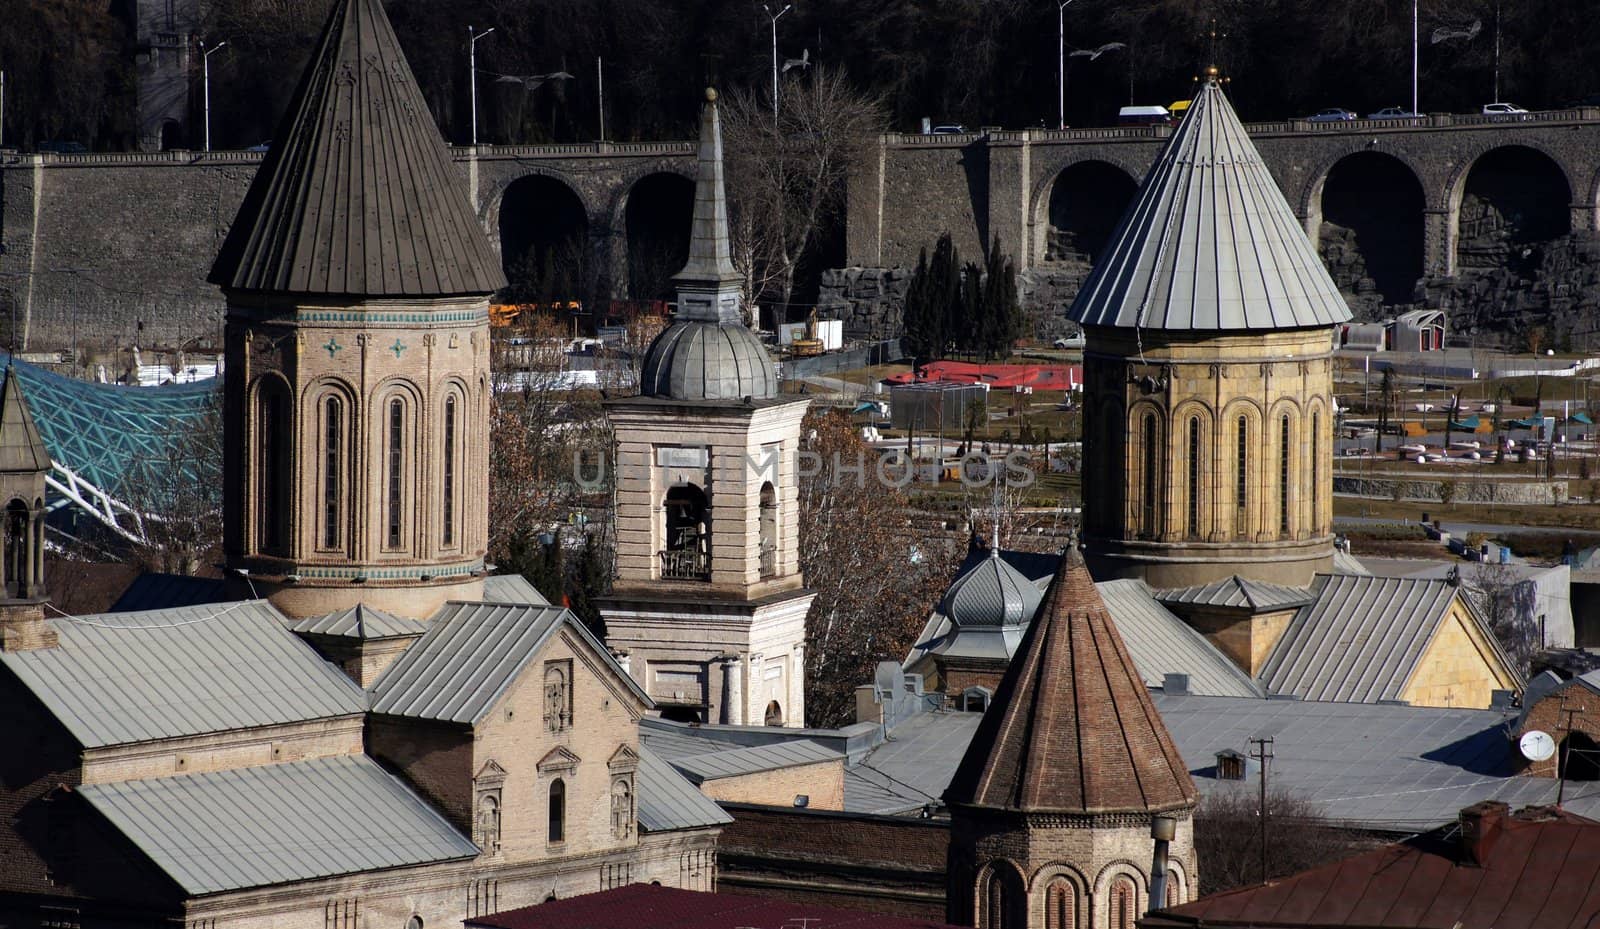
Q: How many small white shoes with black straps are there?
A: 0